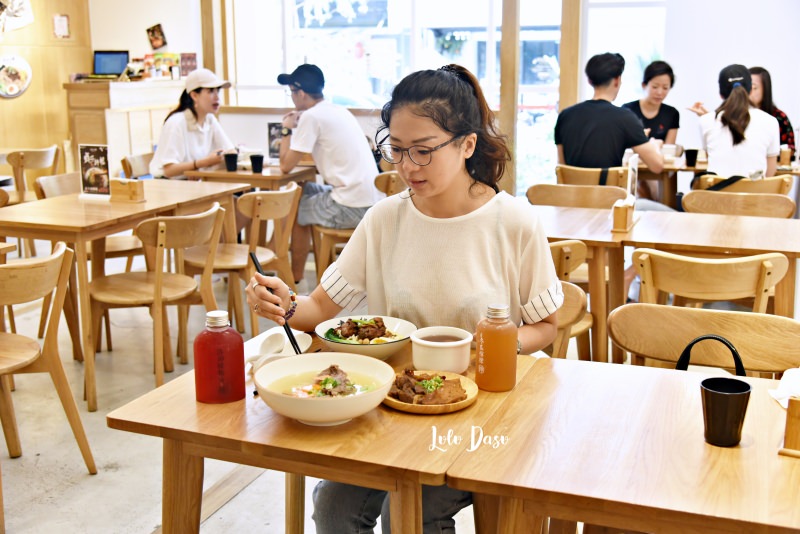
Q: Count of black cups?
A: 4